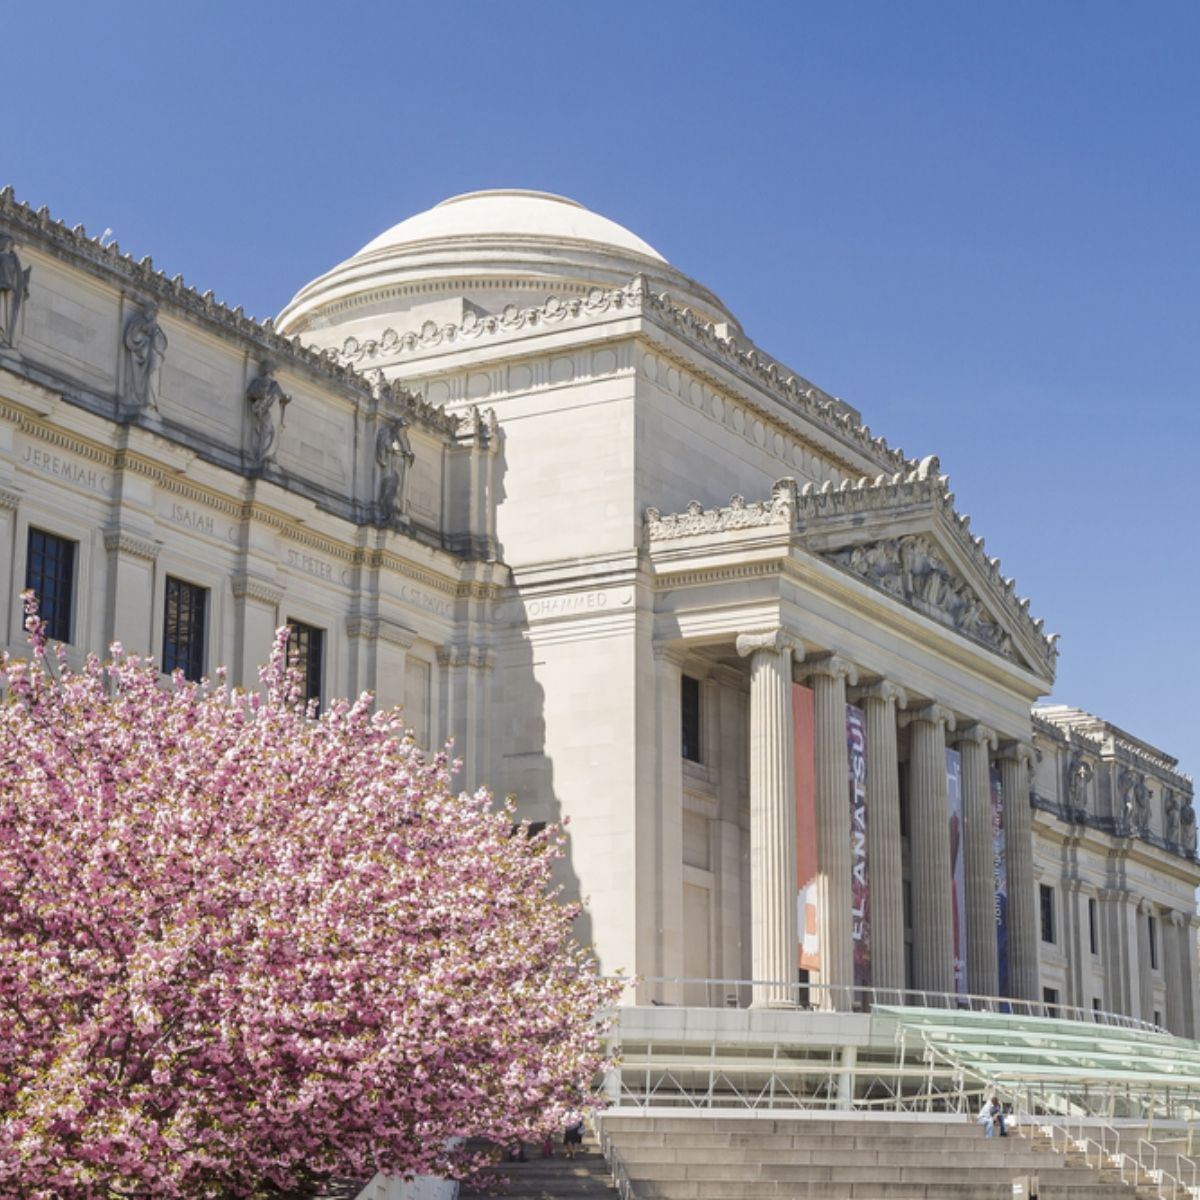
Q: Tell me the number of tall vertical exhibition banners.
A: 4